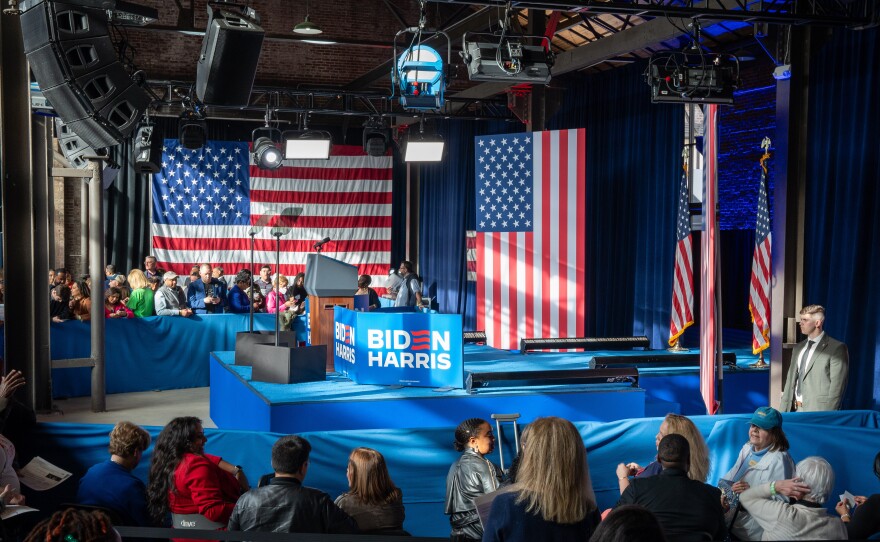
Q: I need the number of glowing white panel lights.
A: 2